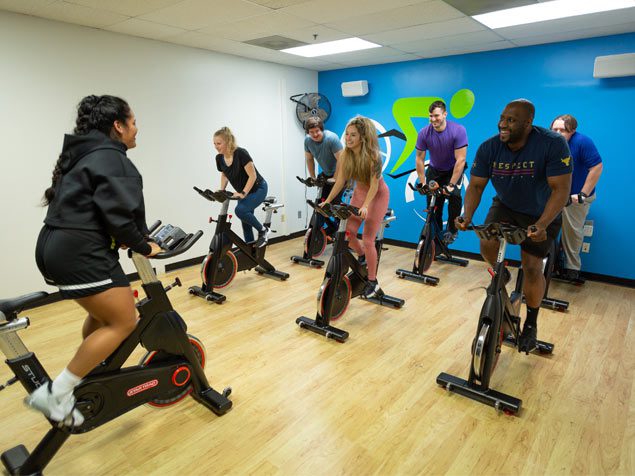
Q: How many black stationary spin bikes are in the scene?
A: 7